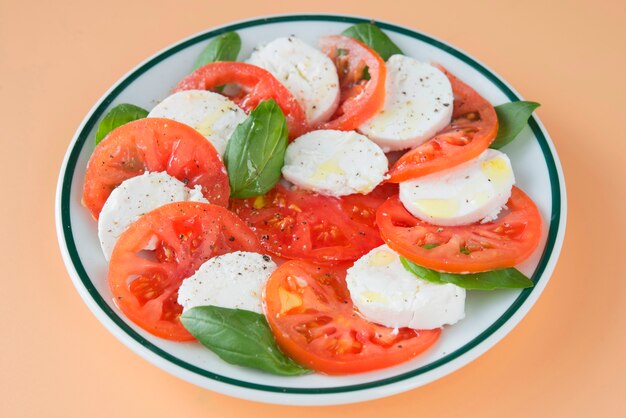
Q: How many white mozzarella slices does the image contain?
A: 8